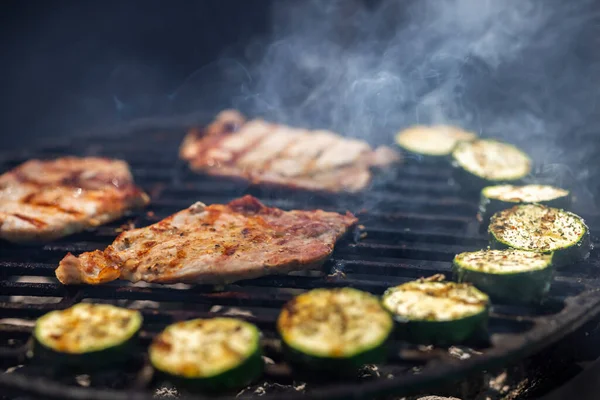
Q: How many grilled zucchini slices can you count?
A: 9